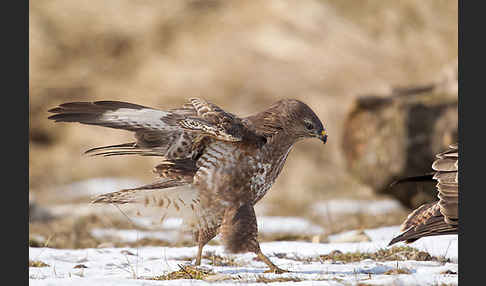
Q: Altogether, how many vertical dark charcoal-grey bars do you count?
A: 2